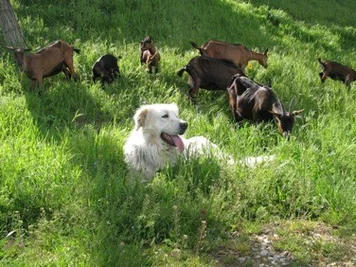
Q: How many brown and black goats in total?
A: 7